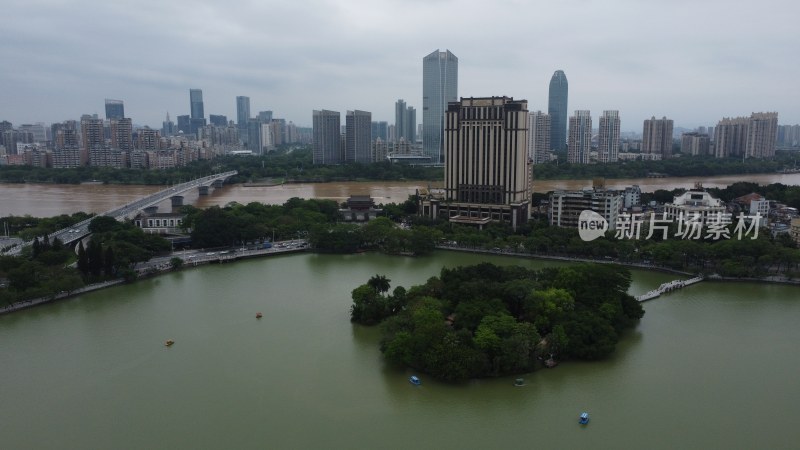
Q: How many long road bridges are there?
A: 1